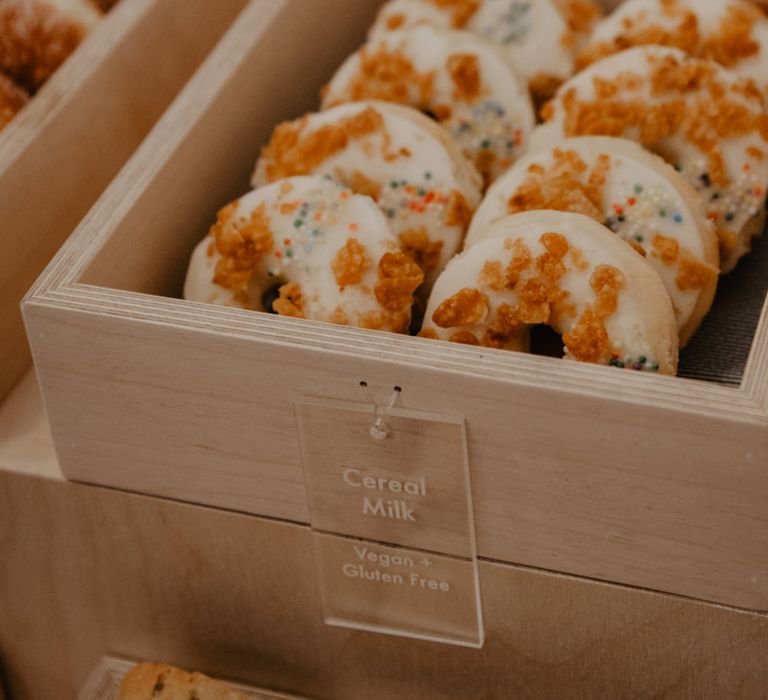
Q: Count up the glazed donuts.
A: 8